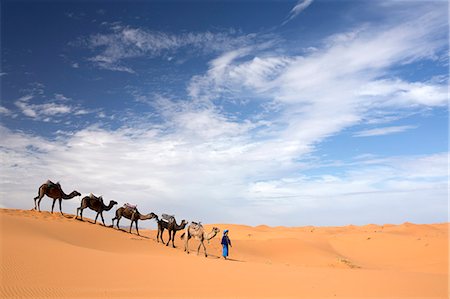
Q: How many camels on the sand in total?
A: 5